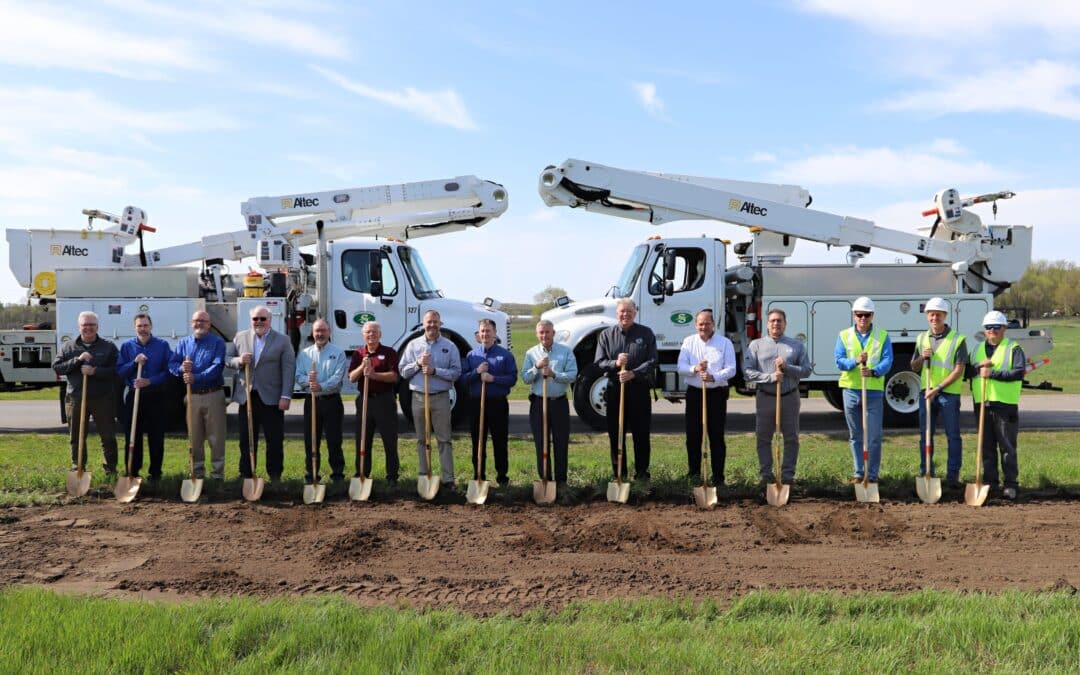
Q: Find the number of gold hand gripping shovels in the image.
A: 15